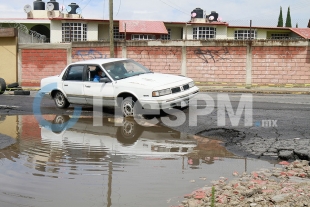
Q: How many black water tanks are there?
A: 5